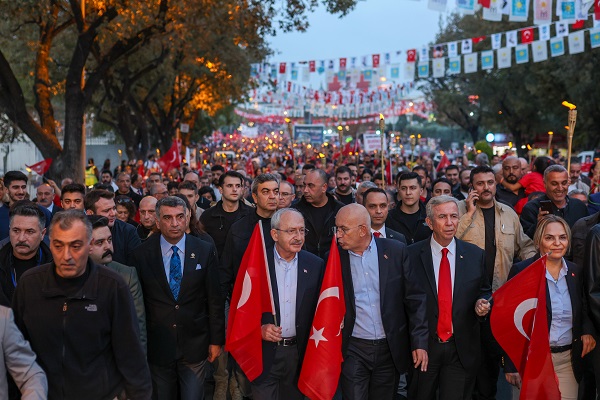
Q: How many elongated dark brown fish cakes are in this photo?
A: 0